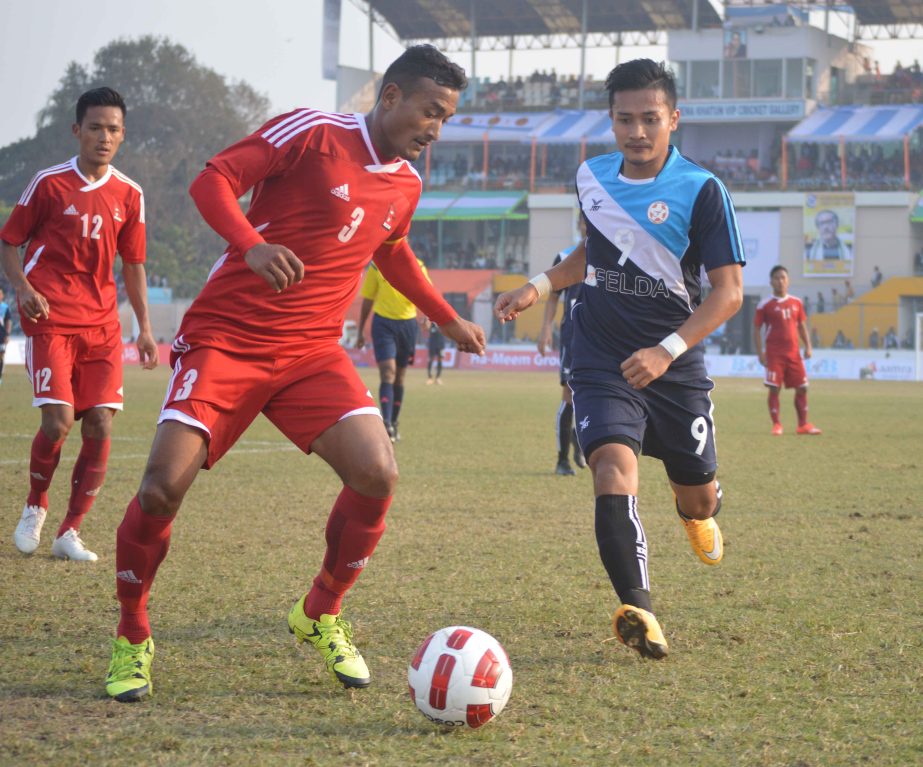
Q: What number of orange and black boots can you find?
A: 2